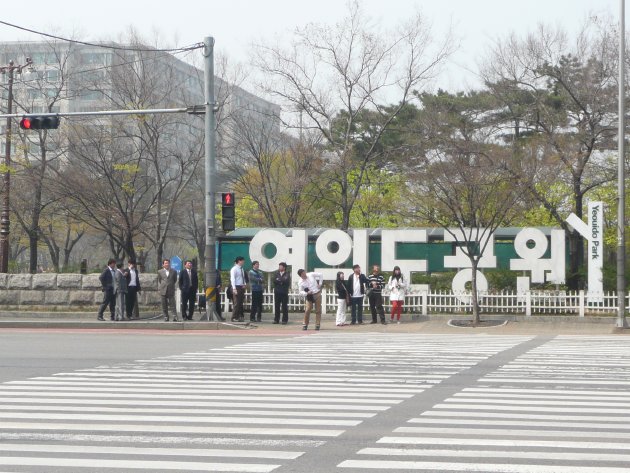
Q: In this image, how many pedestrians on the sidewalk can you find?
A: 13